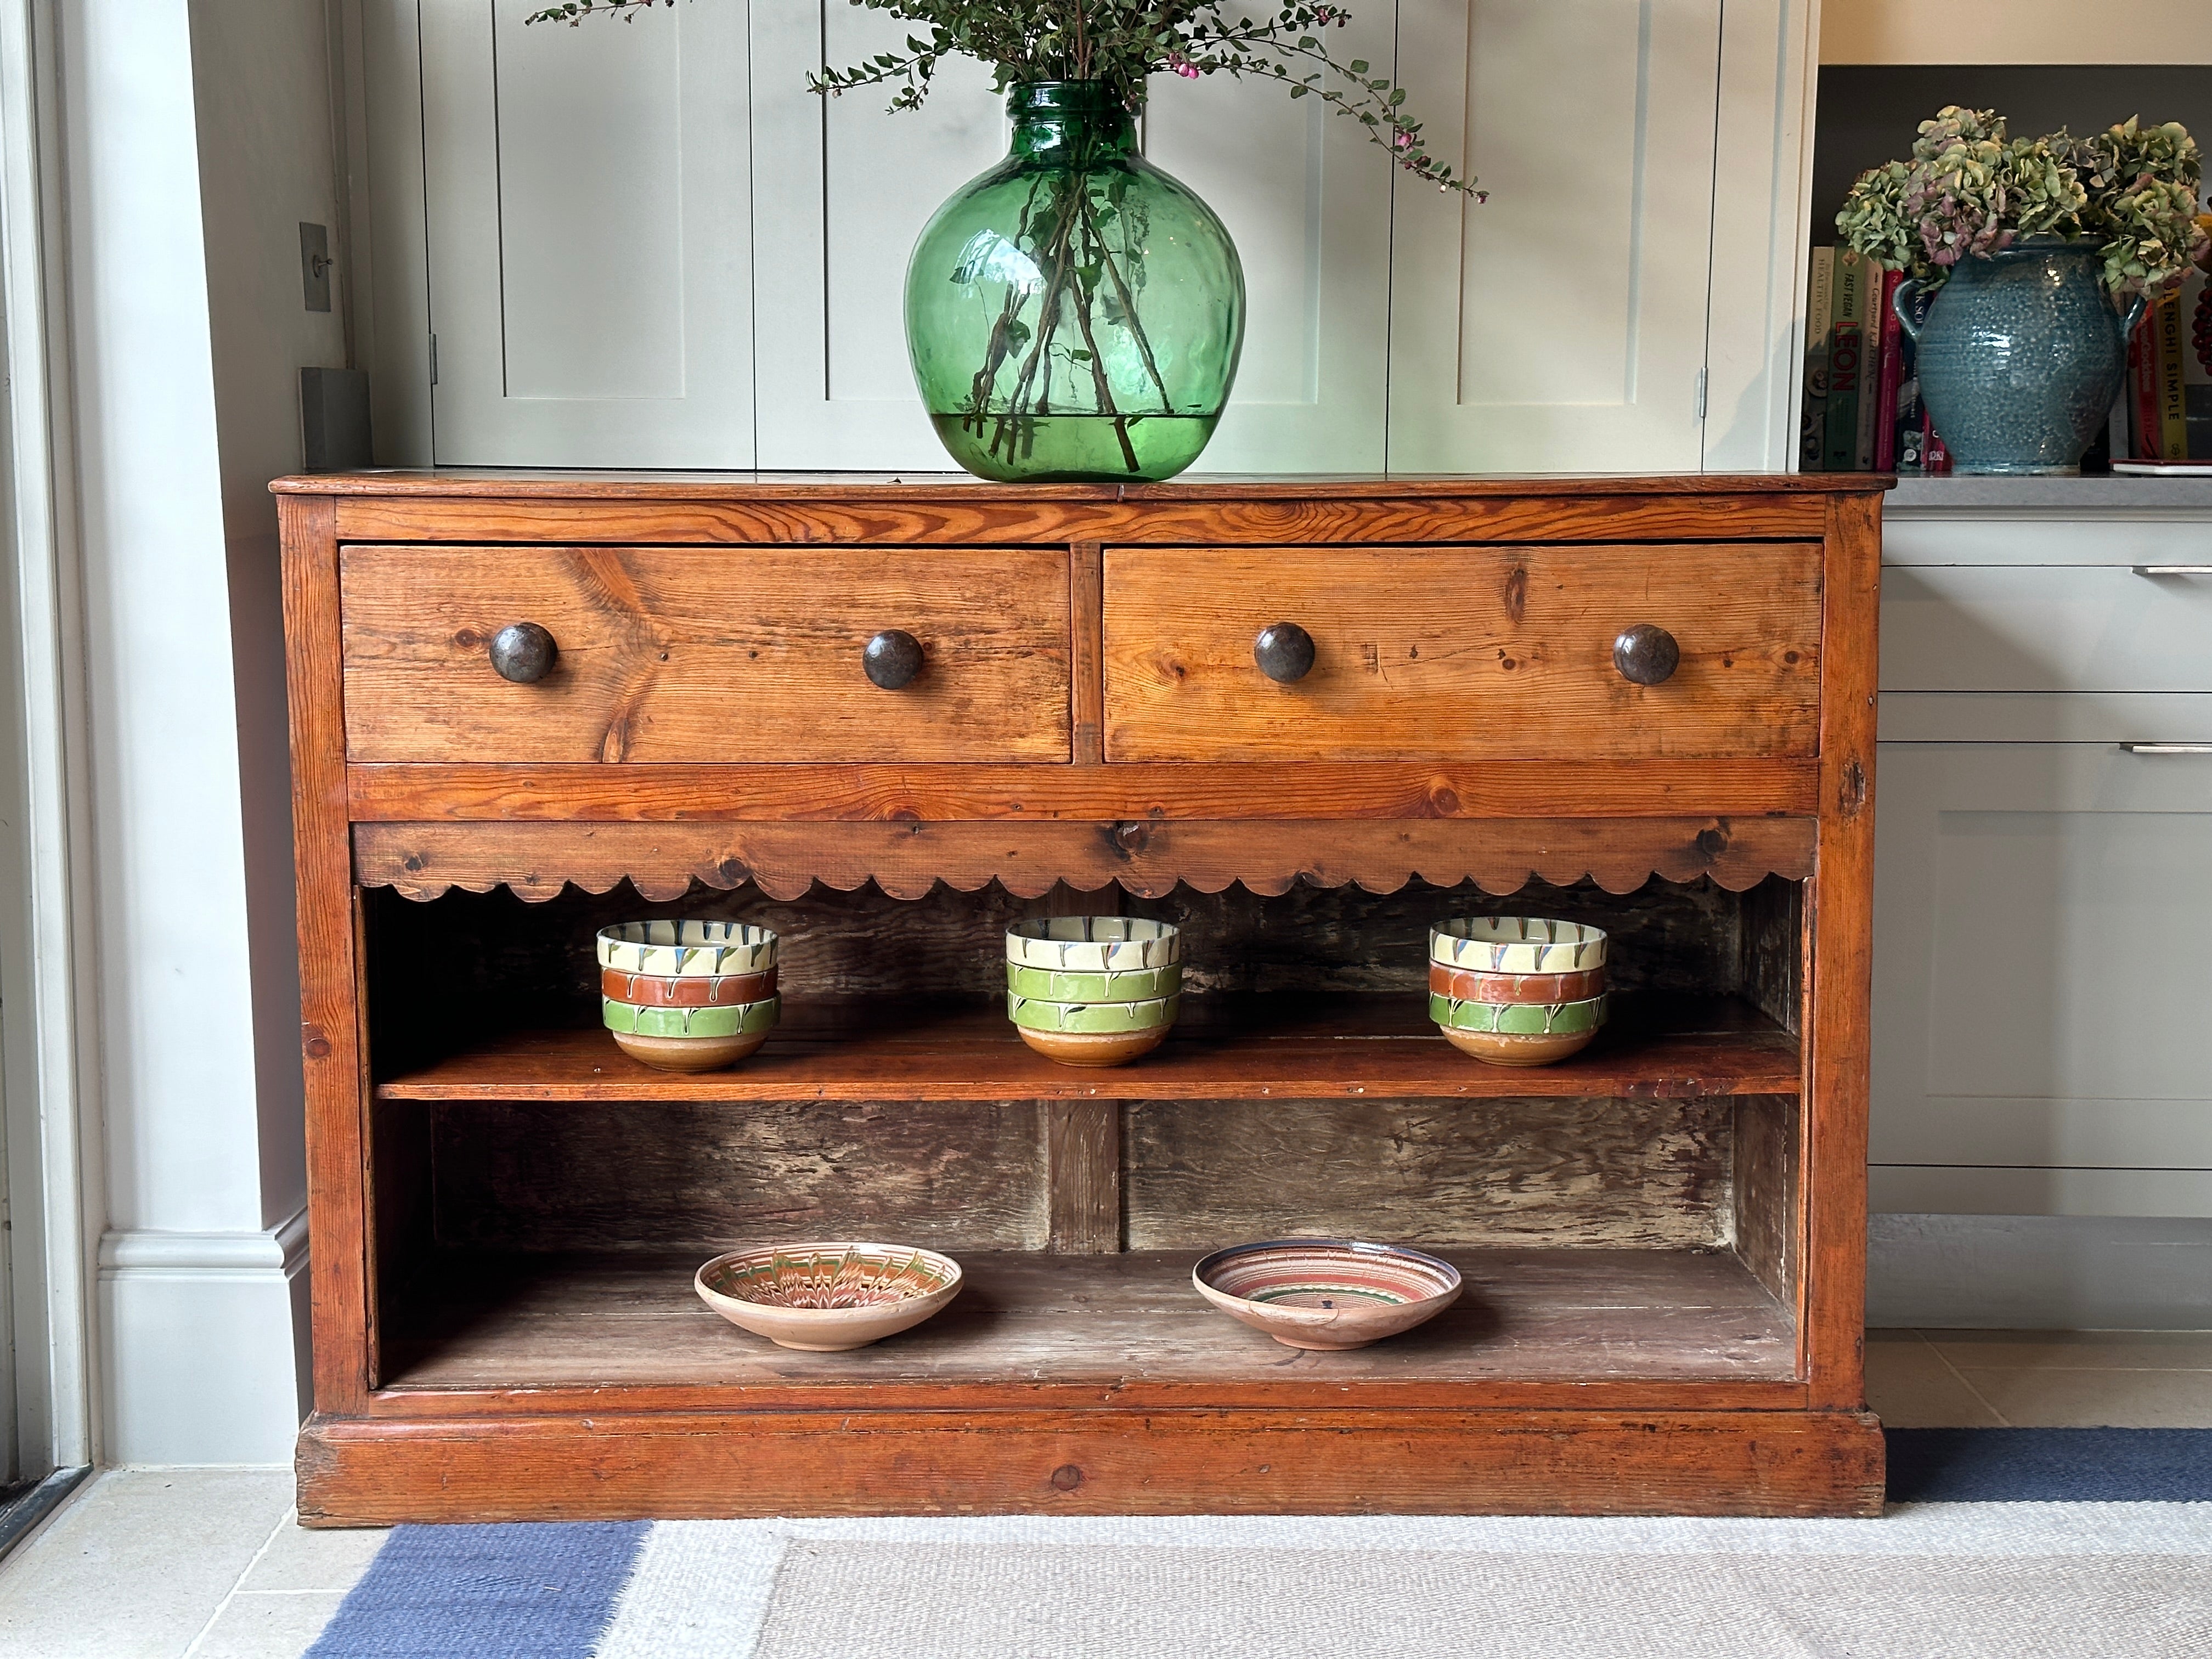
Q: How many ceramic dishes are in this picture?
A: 11